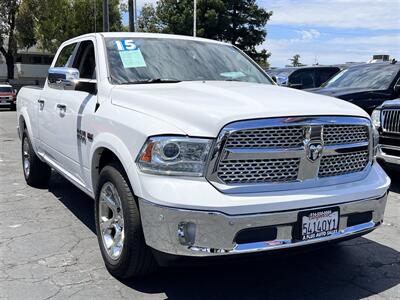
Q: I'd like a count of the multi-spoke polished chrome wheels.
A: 2